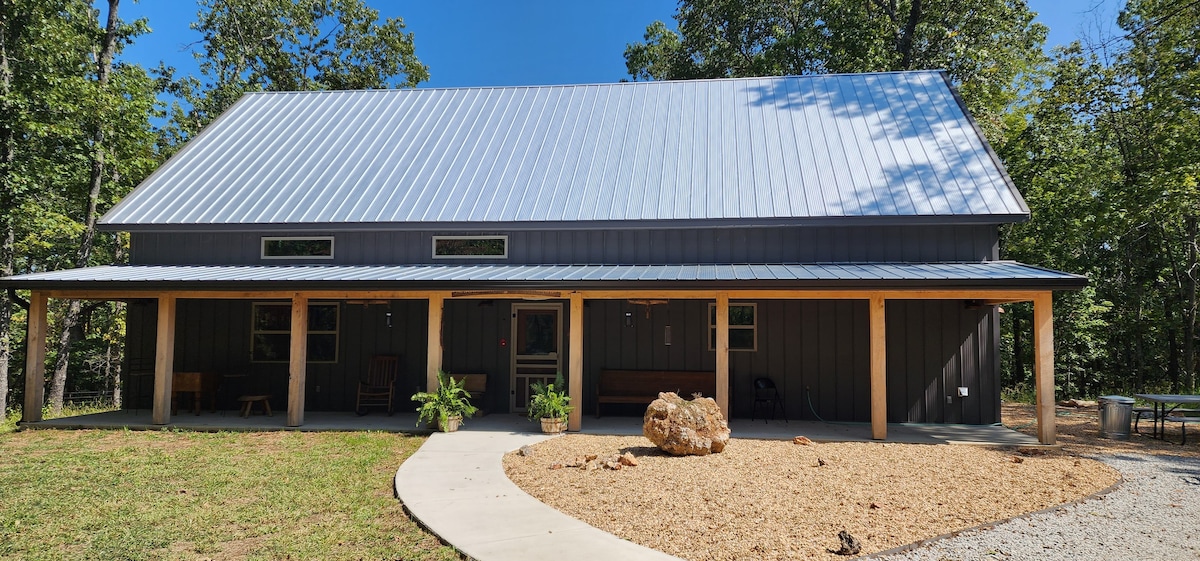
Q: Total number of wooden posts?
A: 8